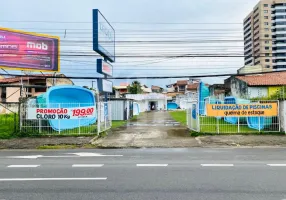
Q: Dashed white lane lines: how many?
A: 5